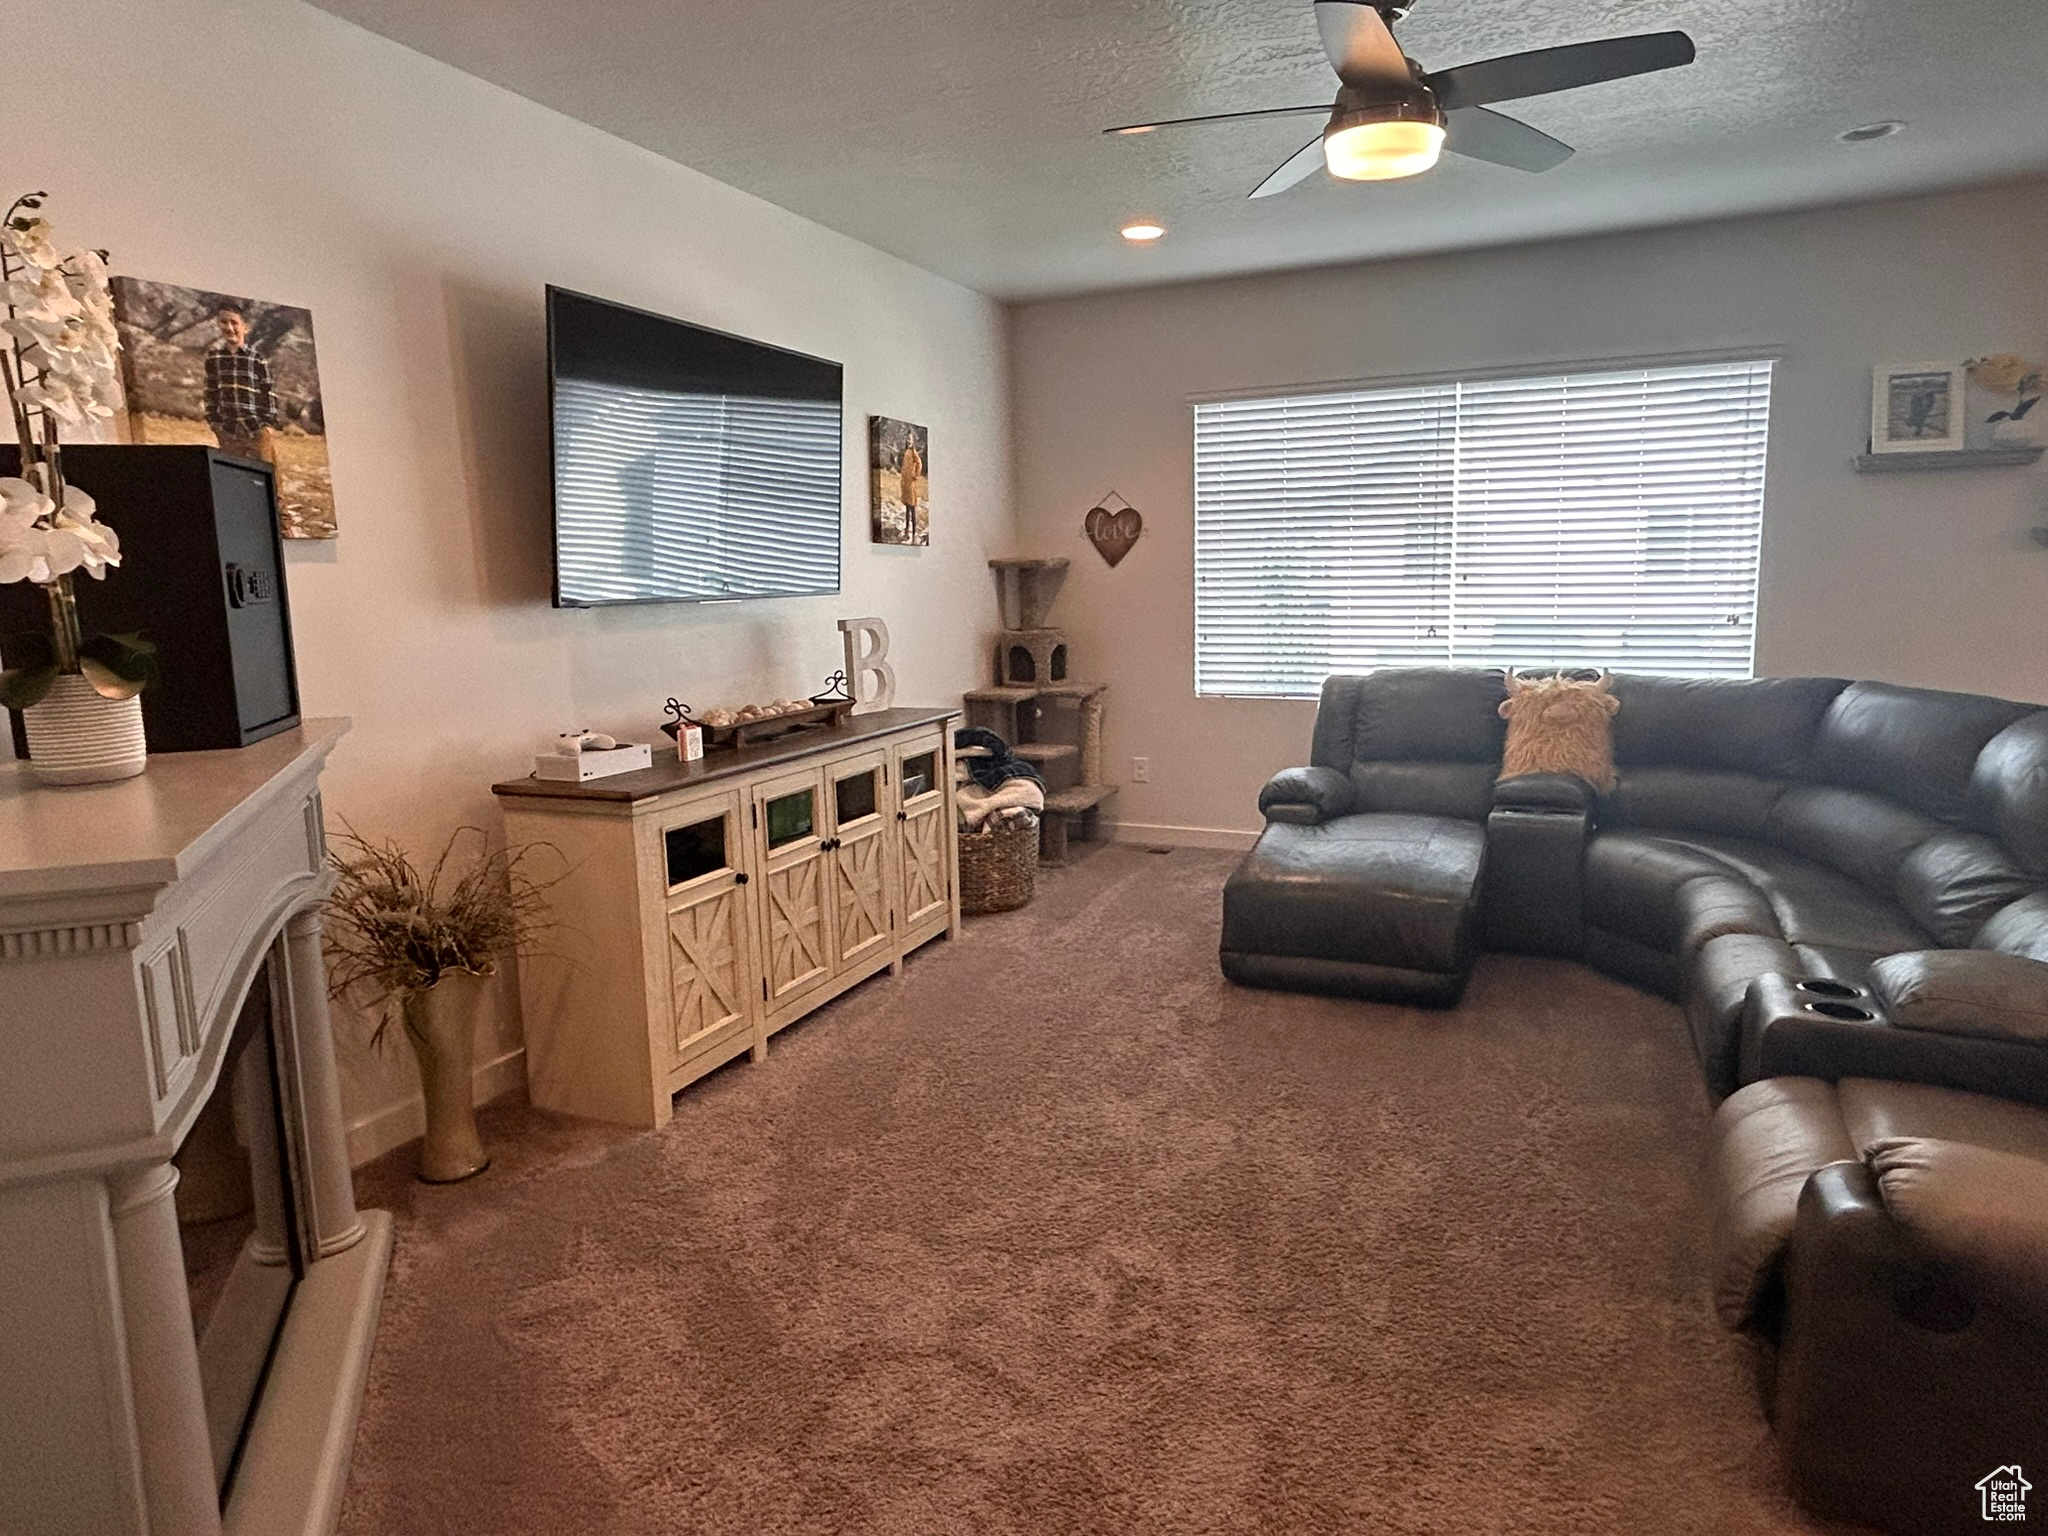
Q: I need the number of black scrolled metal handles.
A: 2